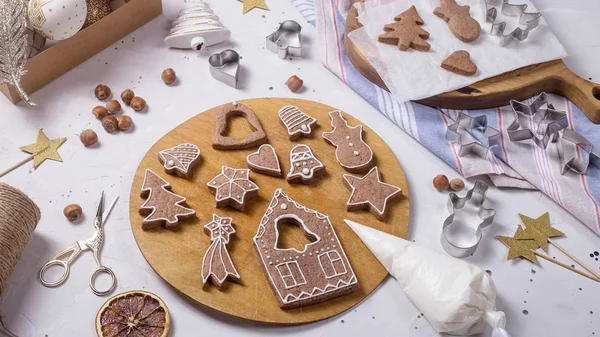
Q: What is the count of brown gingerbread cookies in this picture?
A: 14